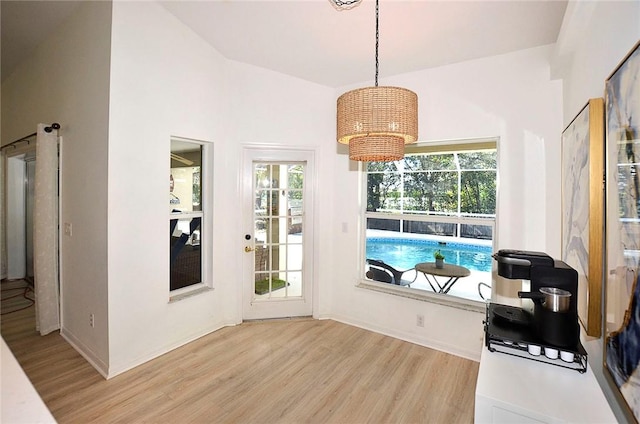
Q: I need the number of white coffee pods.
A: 3